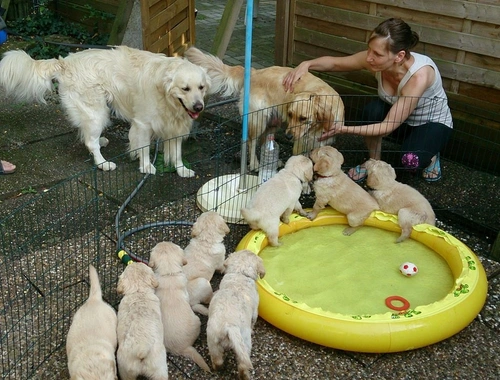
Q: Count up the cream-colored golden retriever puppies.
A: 8